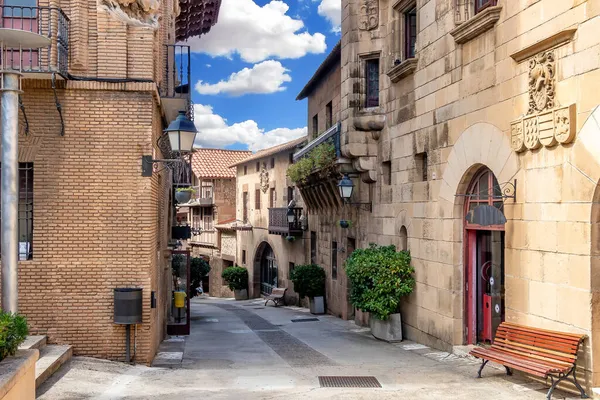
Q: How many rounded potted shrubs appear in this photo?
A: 3